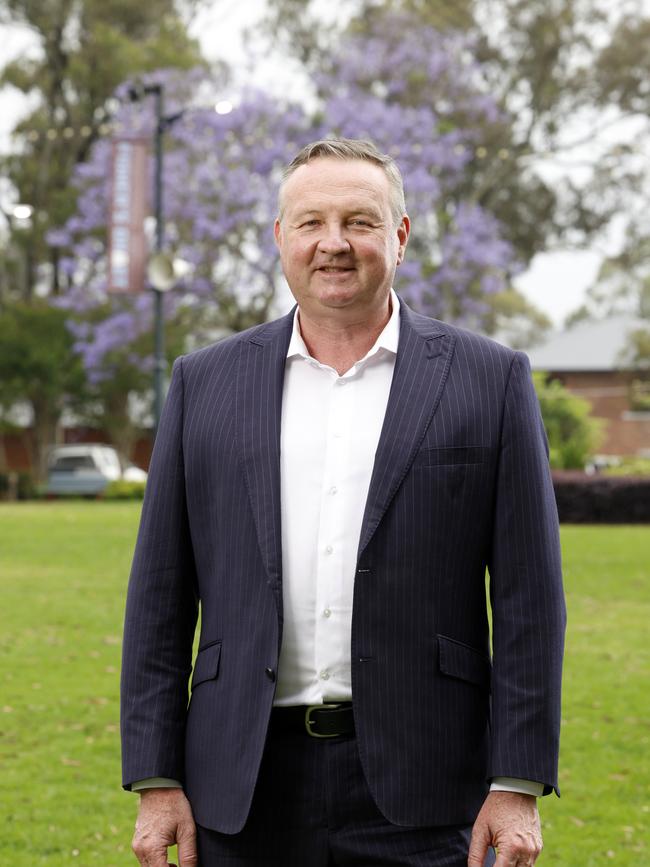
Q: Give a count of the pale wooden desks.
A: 0